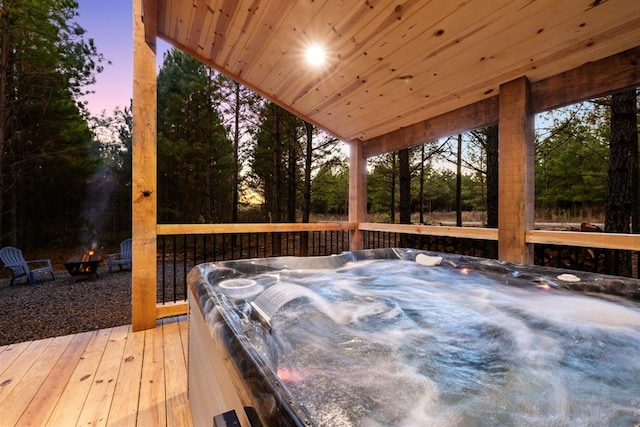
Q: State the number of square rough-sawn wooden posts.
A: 3